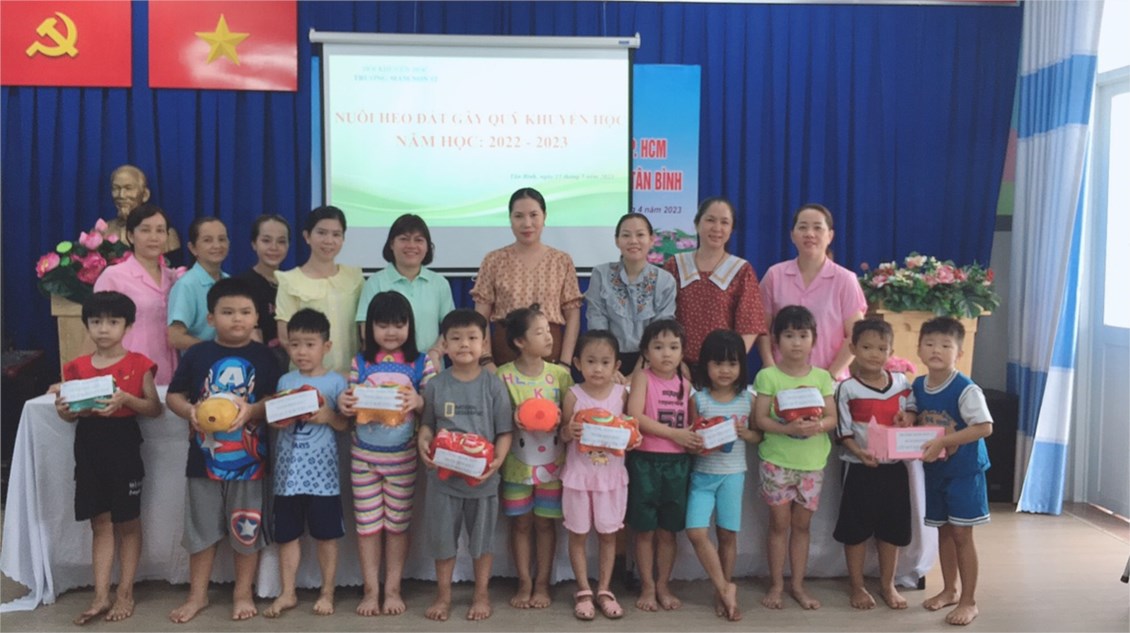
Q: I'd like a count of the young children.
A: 12